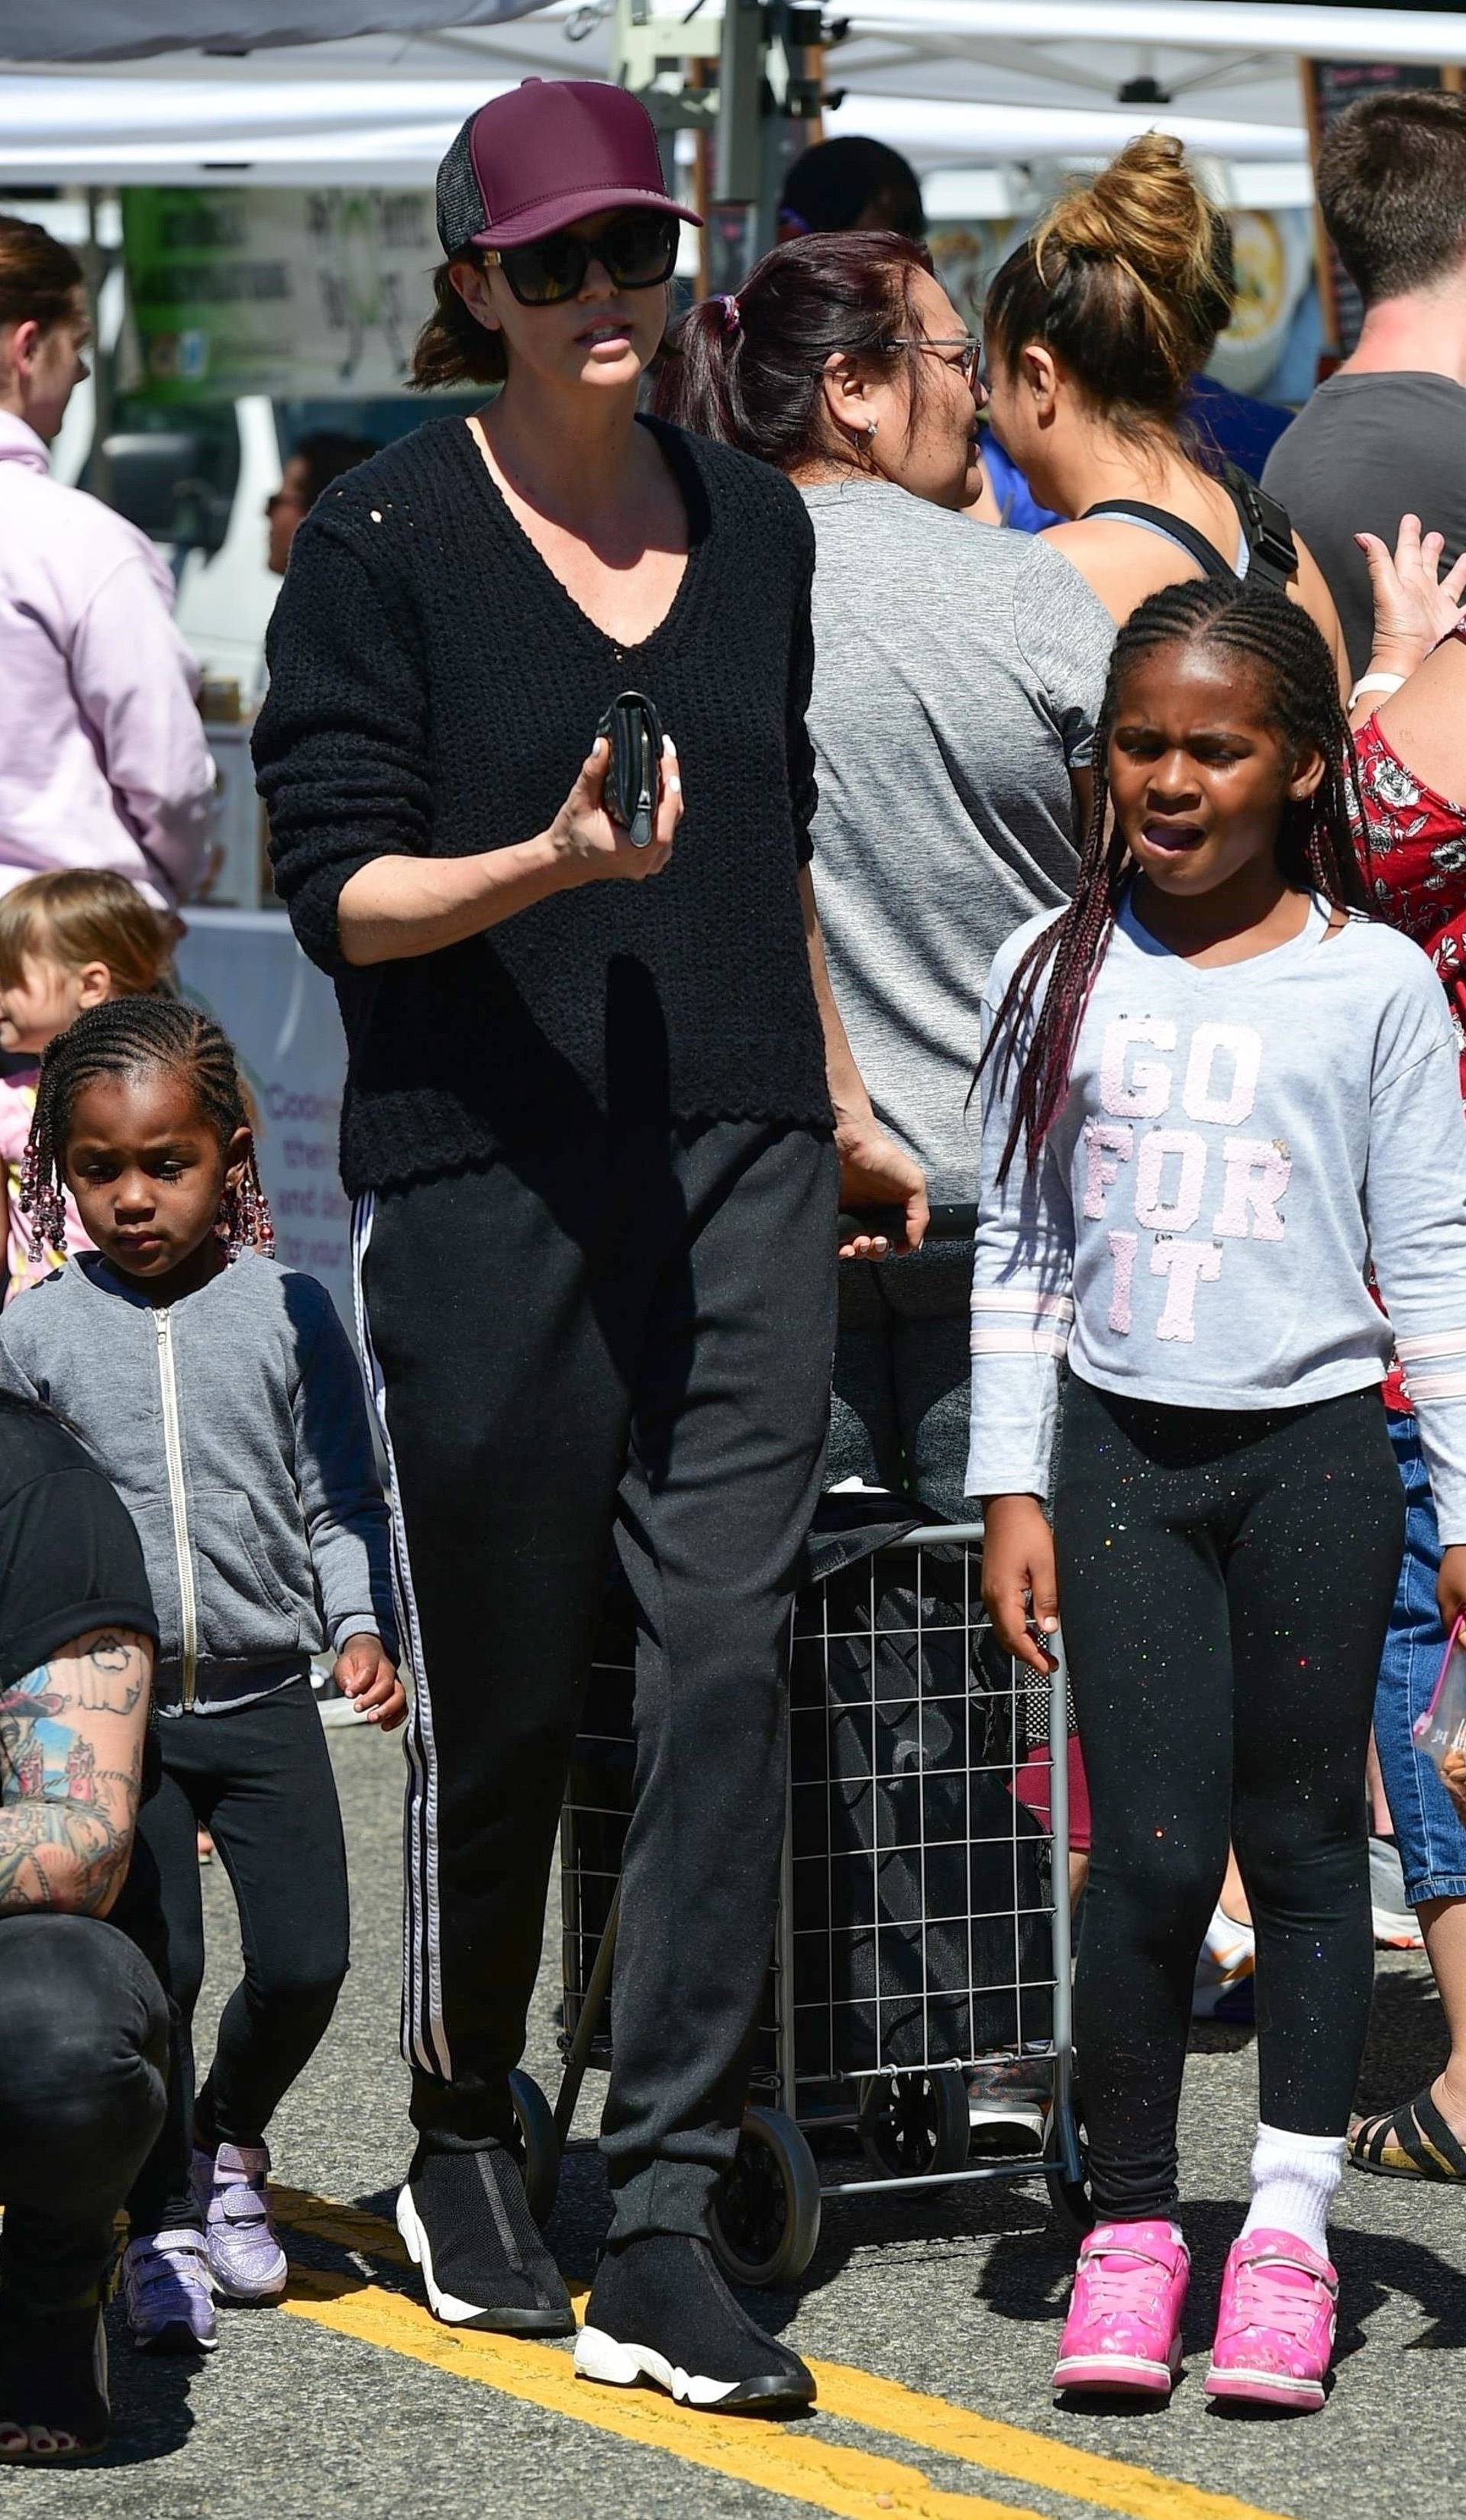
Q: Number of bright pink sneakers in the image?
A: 2